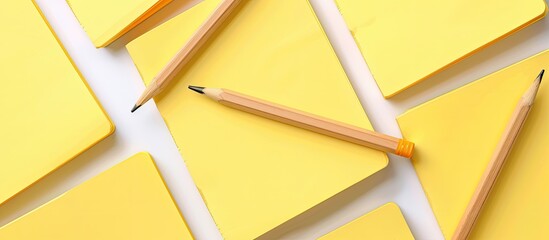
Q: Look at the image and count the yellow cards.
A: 7